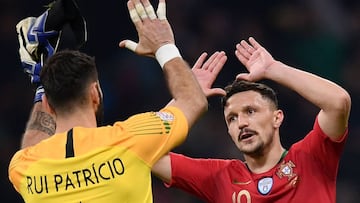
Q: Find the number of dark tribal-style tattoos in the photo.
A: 1